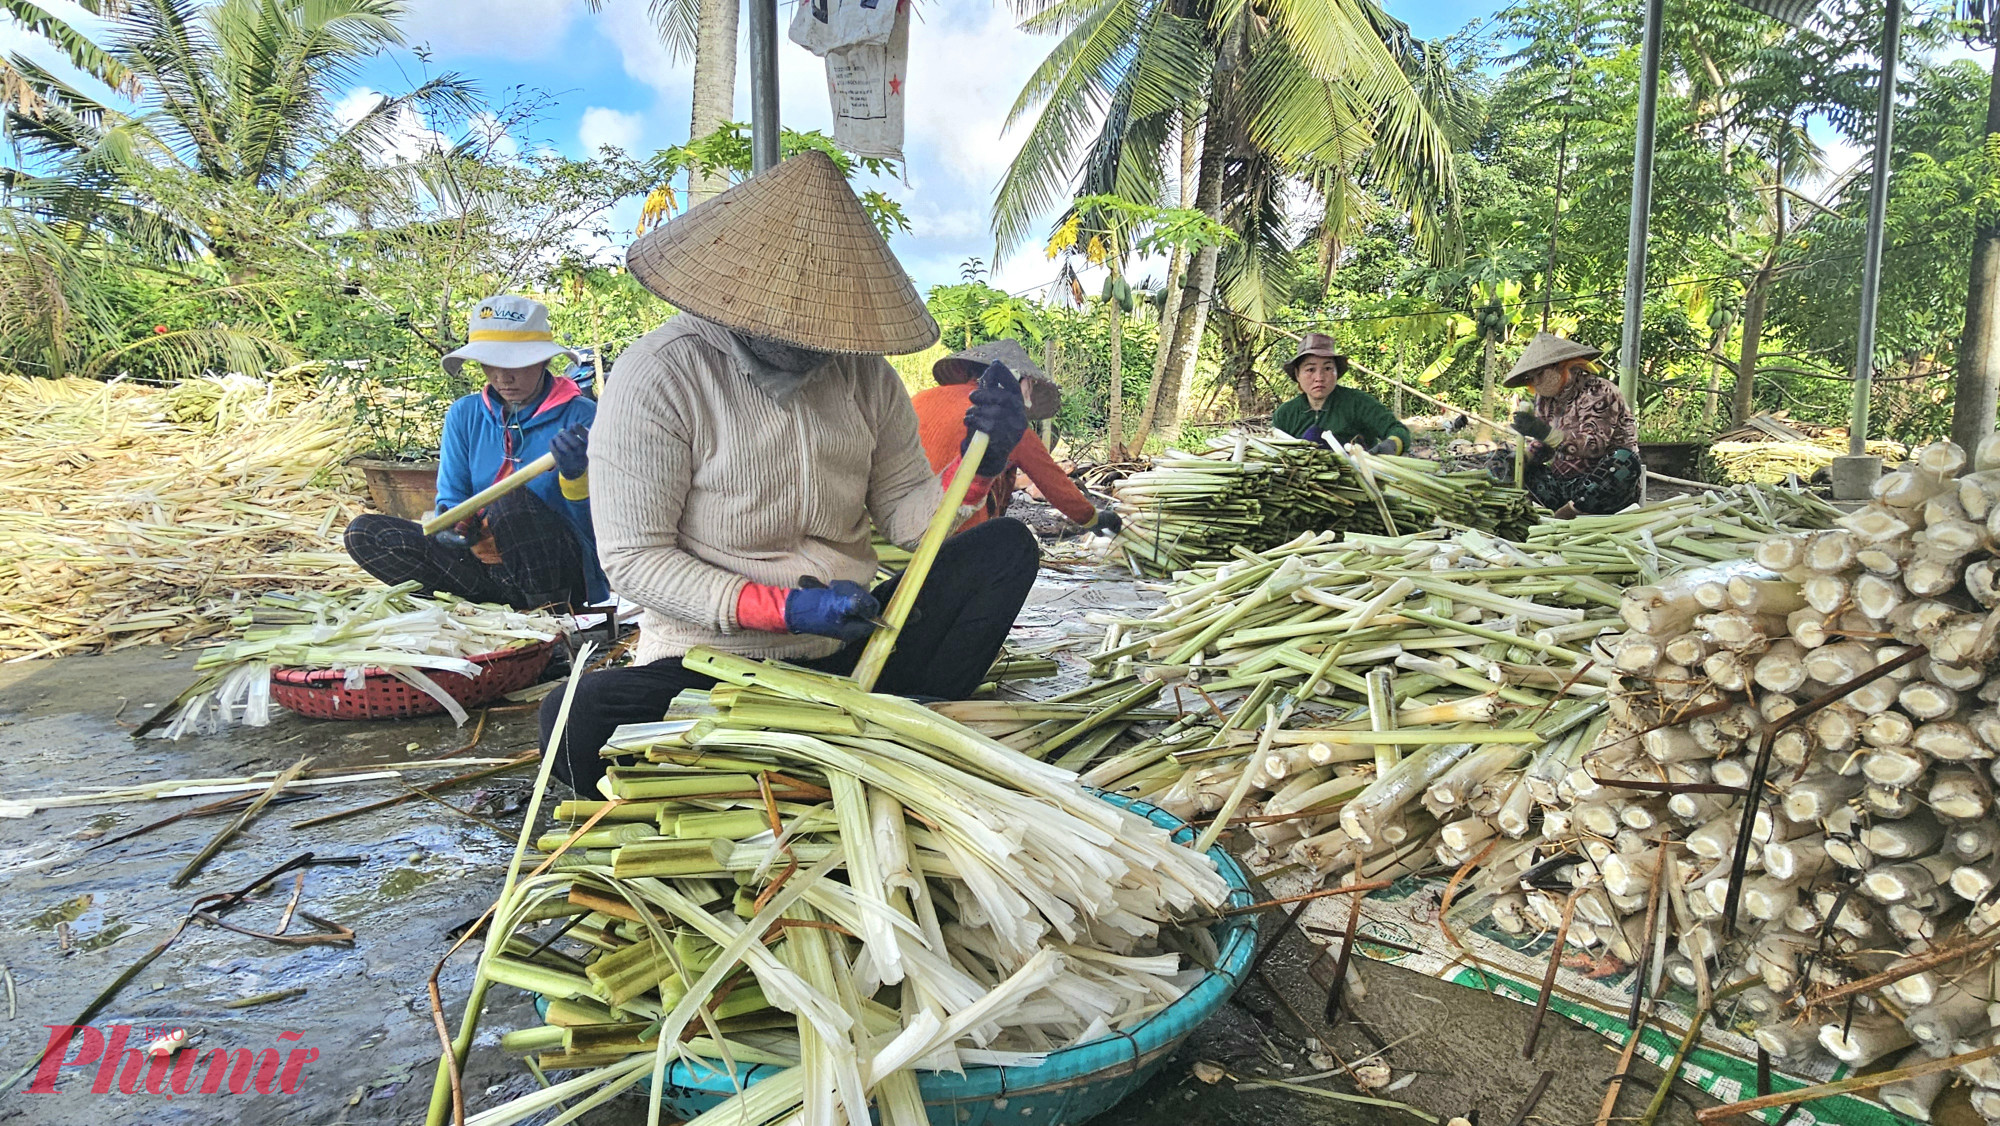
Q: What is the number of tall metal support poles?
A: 3